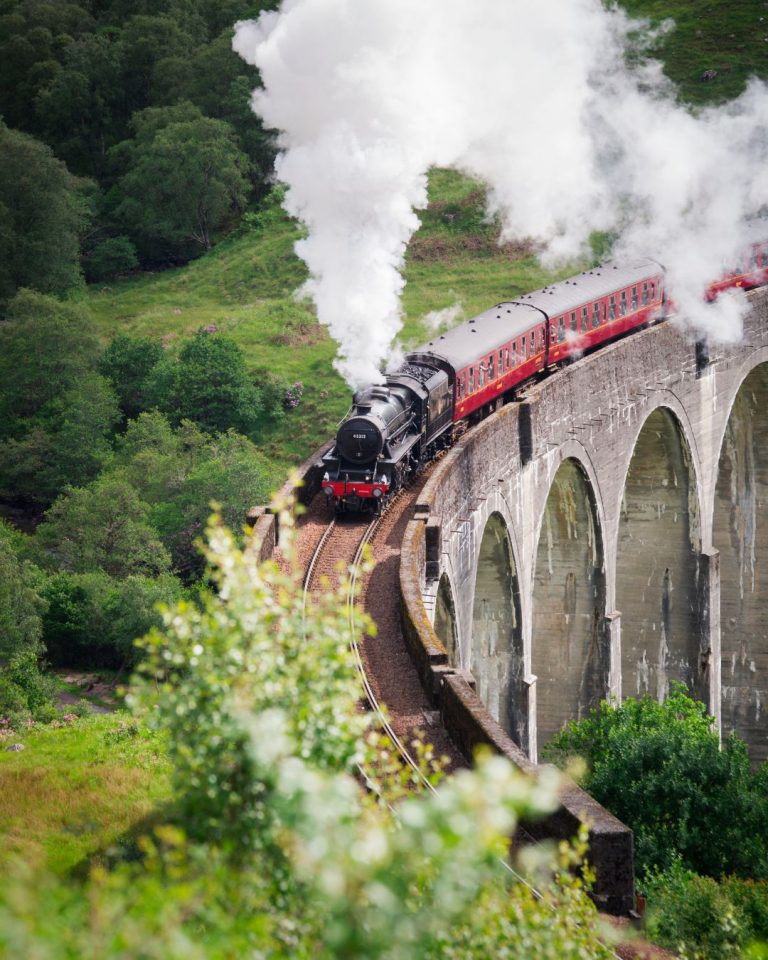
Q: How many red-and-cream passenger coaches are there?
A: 3